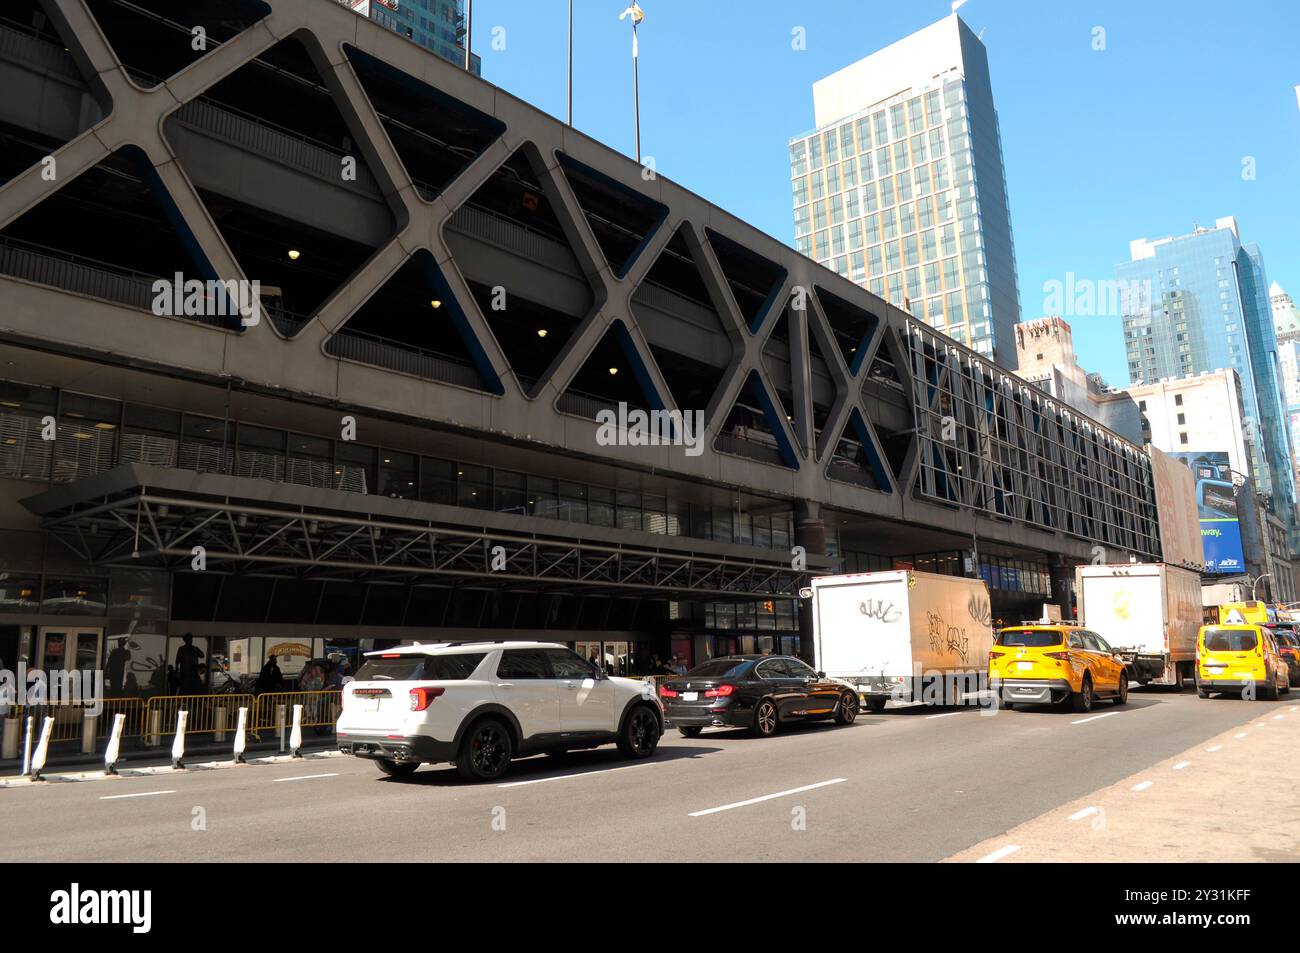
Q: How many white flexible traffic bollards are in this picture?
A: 5